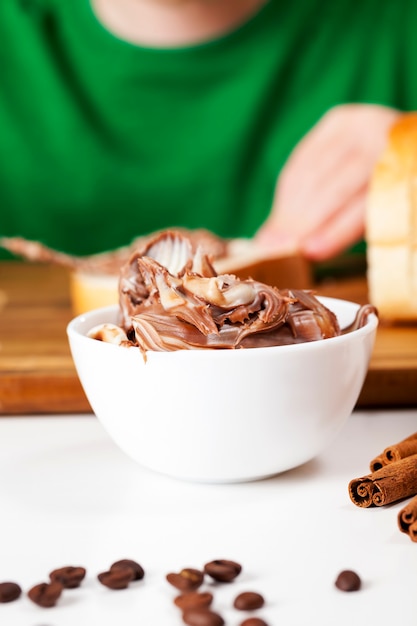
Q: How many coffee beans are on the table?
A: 12